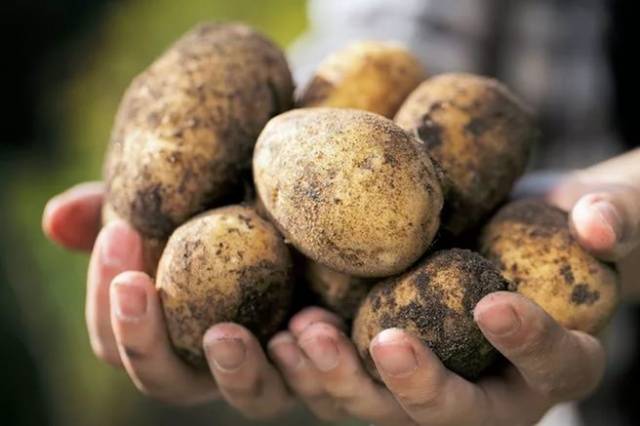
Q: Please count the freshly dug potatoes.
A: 8